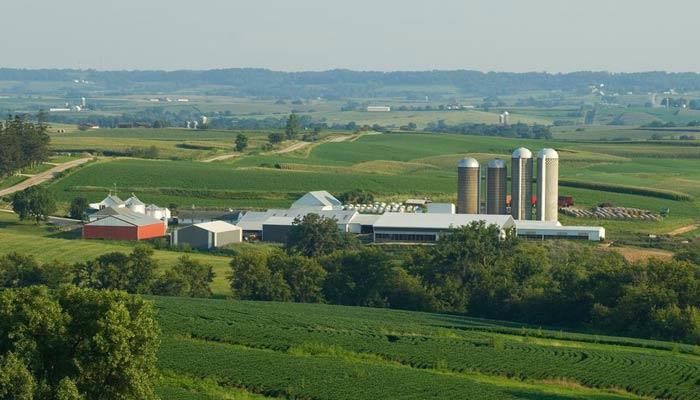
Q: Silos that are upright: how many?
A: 4